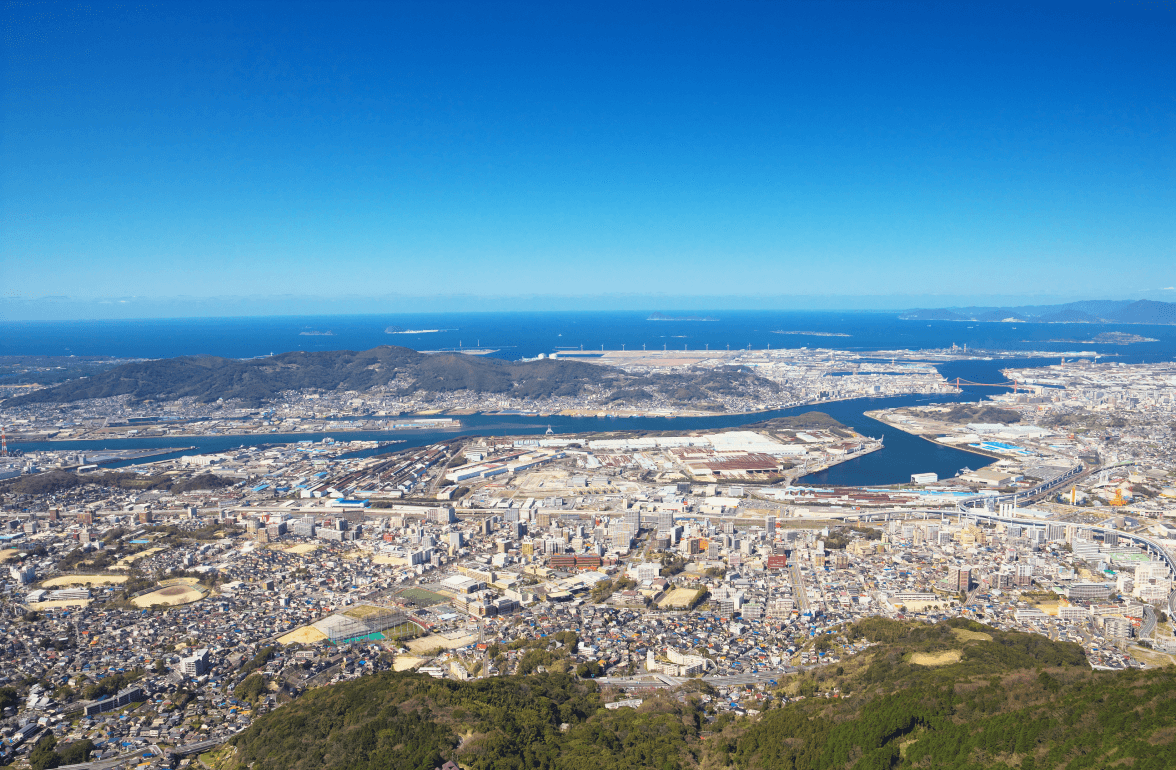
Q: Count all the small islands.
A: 5